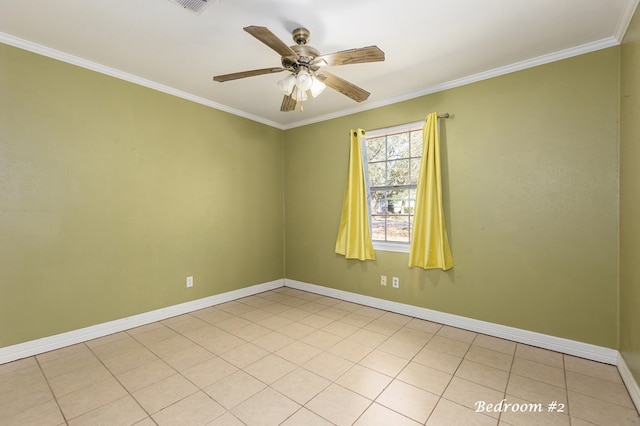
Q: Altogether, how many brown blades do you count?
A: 5